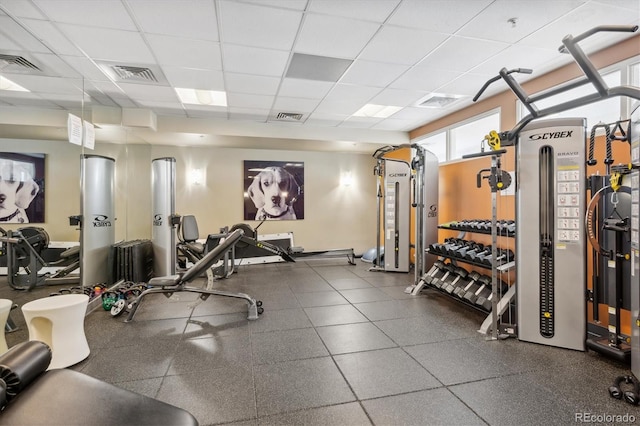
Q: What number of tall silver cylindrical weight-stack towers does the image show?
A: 2